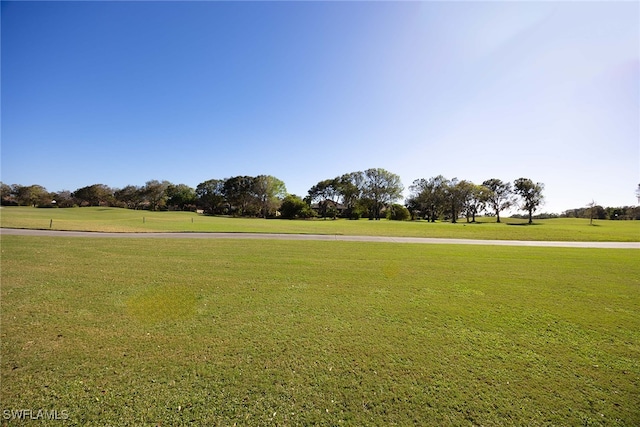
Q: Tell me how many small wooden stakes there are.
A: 3